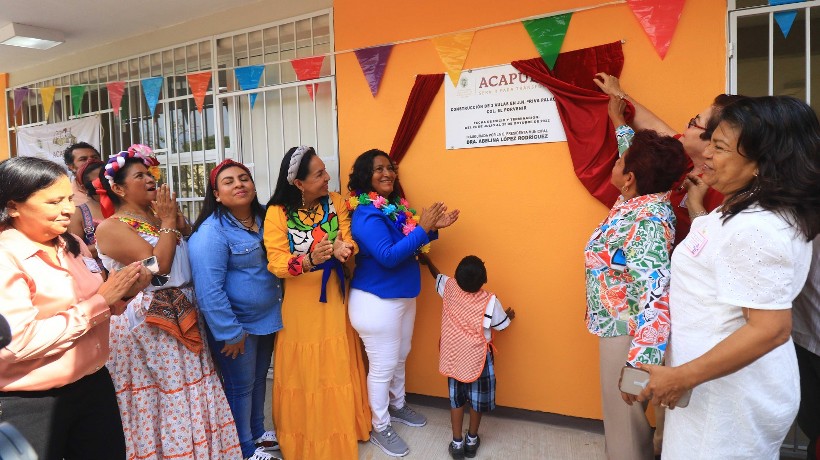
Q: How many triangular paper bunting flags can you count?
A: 13